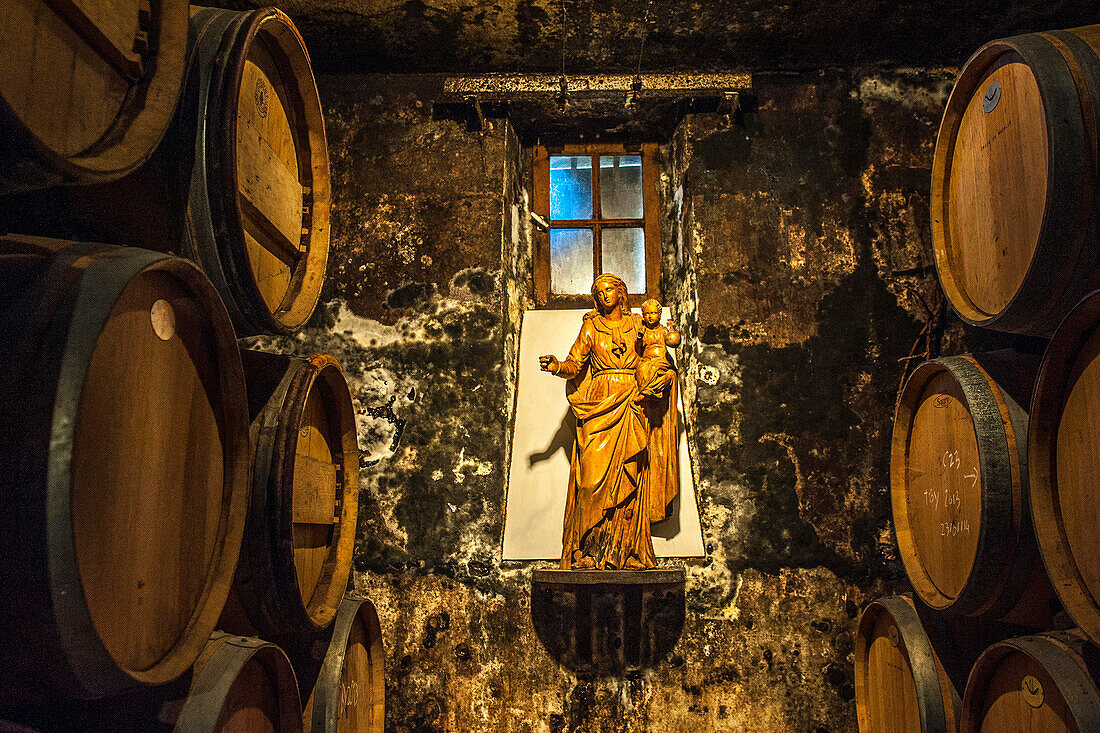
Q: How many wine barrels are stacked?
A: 11